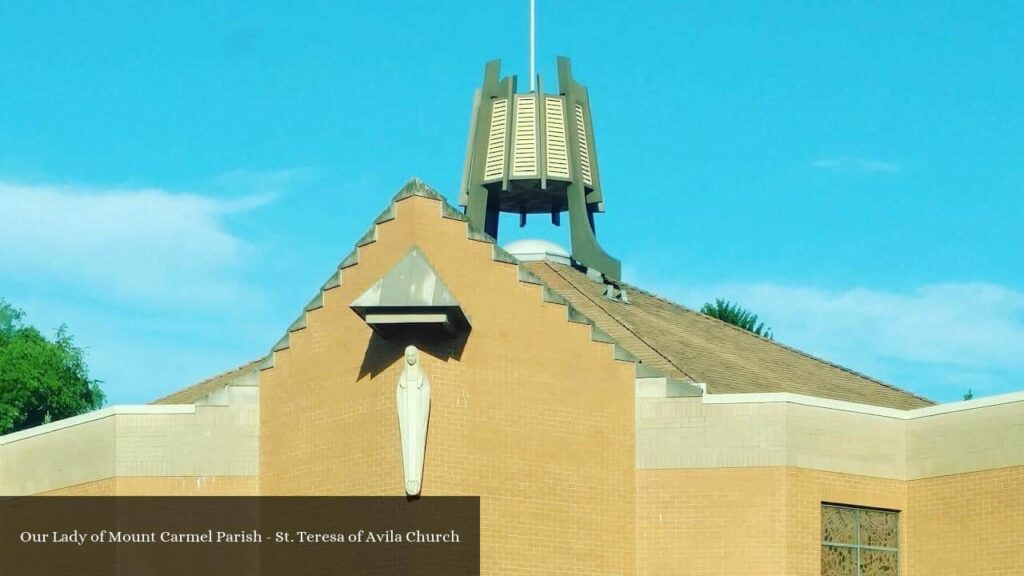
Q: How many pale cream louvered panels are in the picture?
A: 4